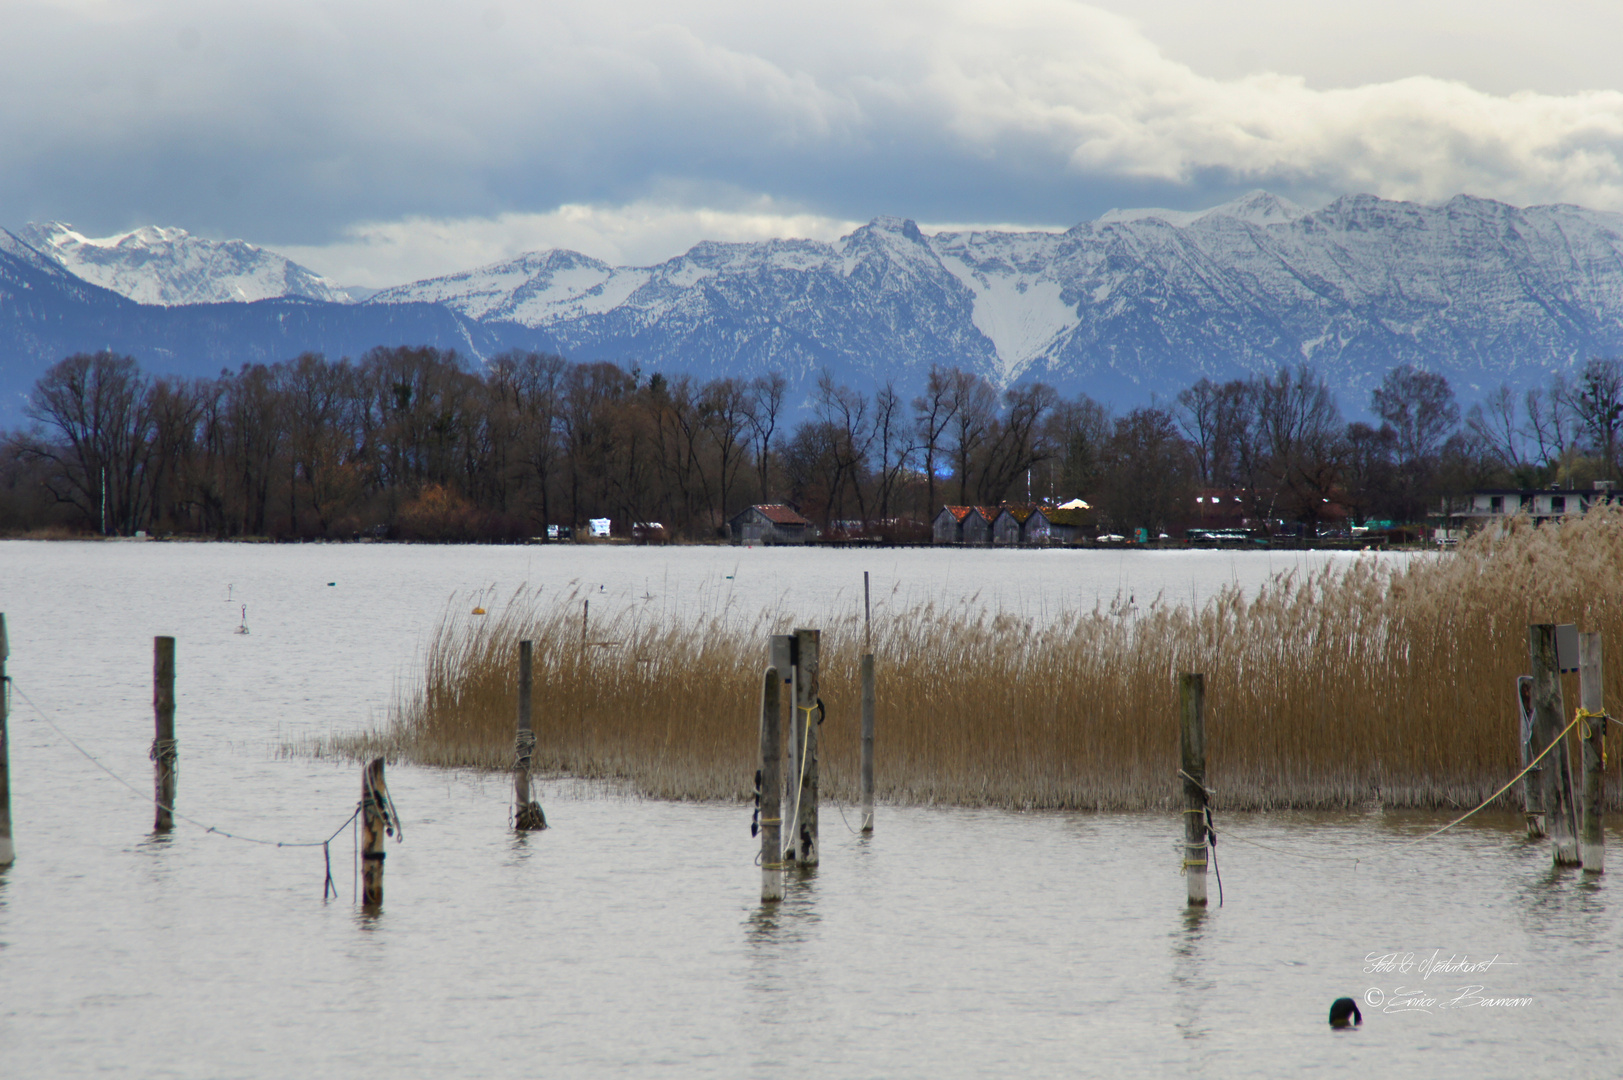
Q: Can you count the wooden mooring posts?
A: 11